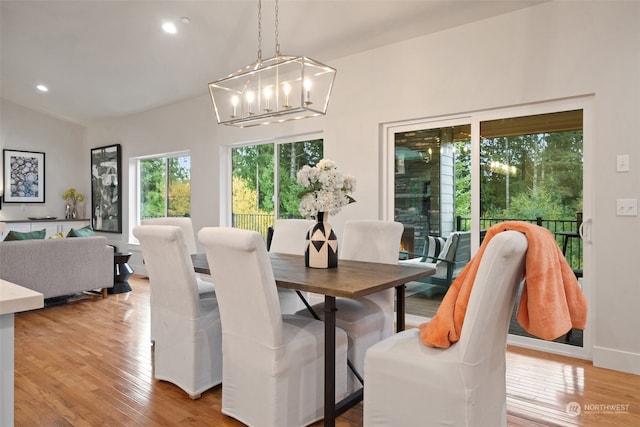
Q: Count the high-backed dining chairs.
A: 6